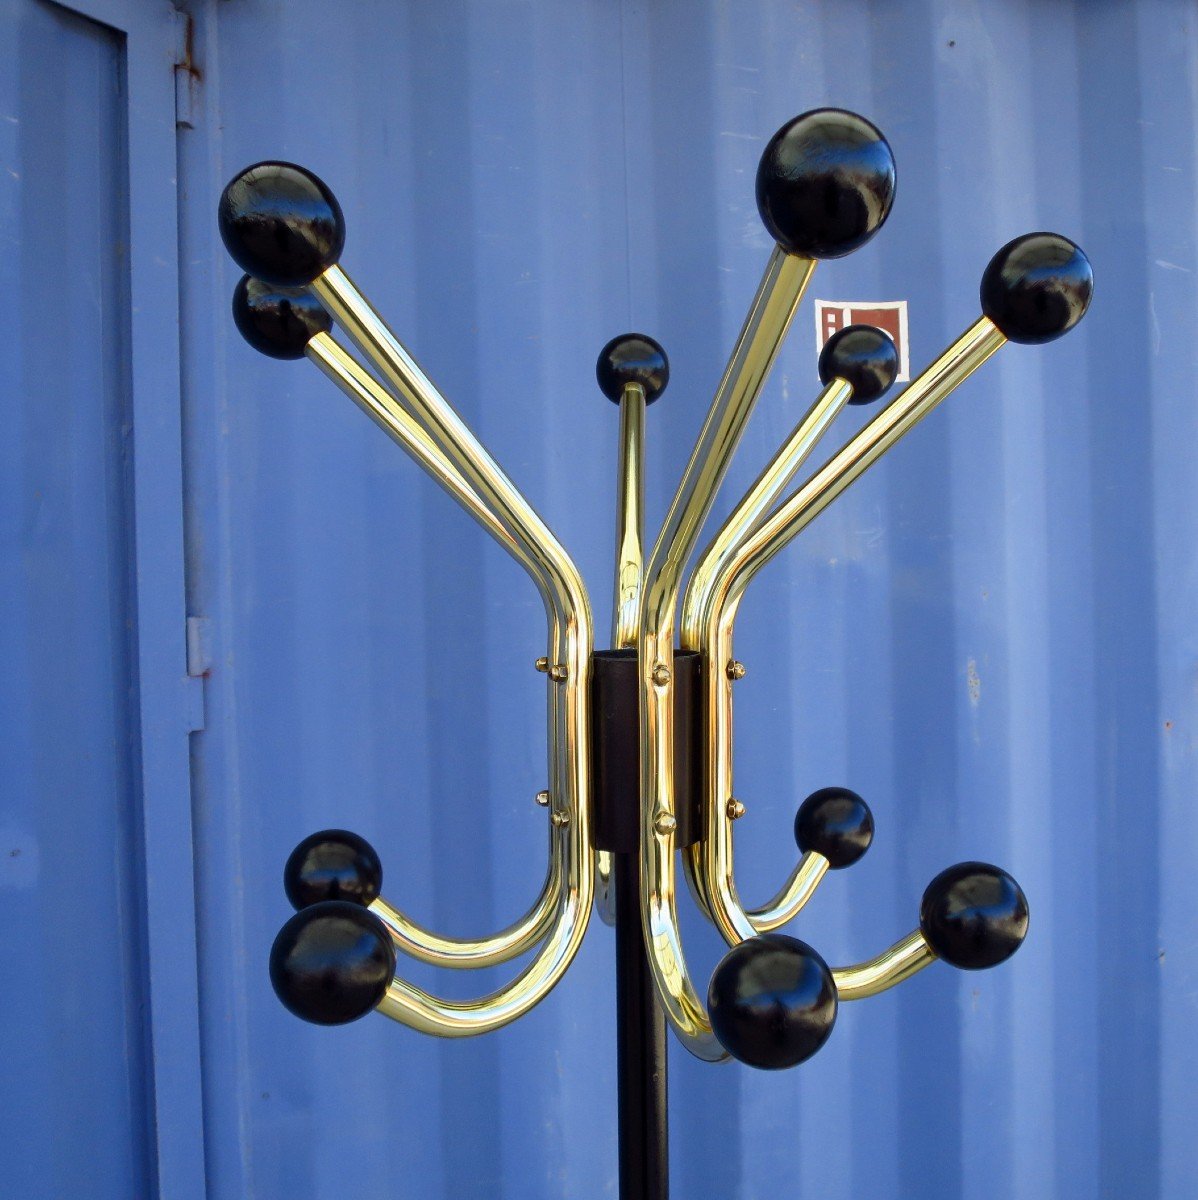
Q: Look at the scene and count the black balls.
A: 11